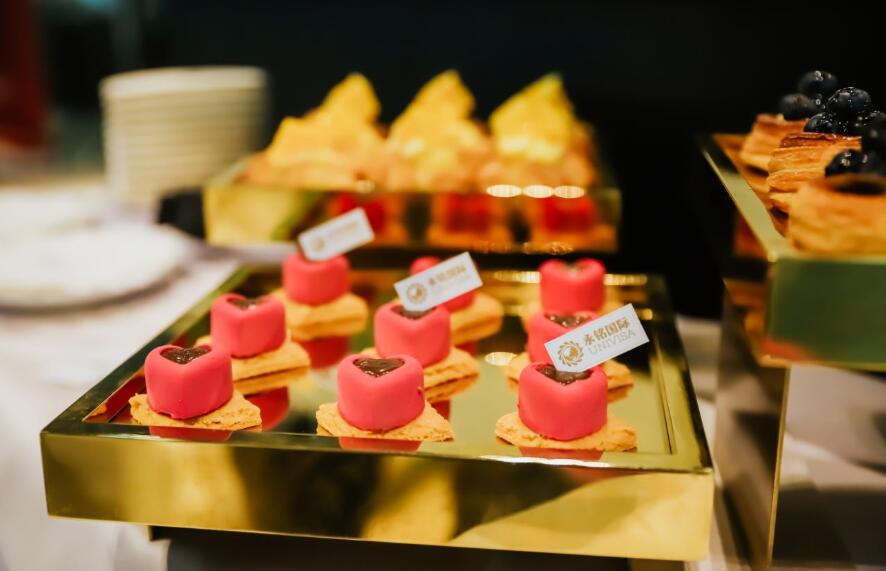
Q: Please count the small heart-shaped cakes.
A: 9